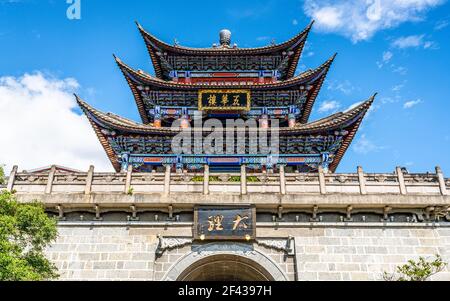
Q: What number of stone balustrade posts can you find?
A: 12